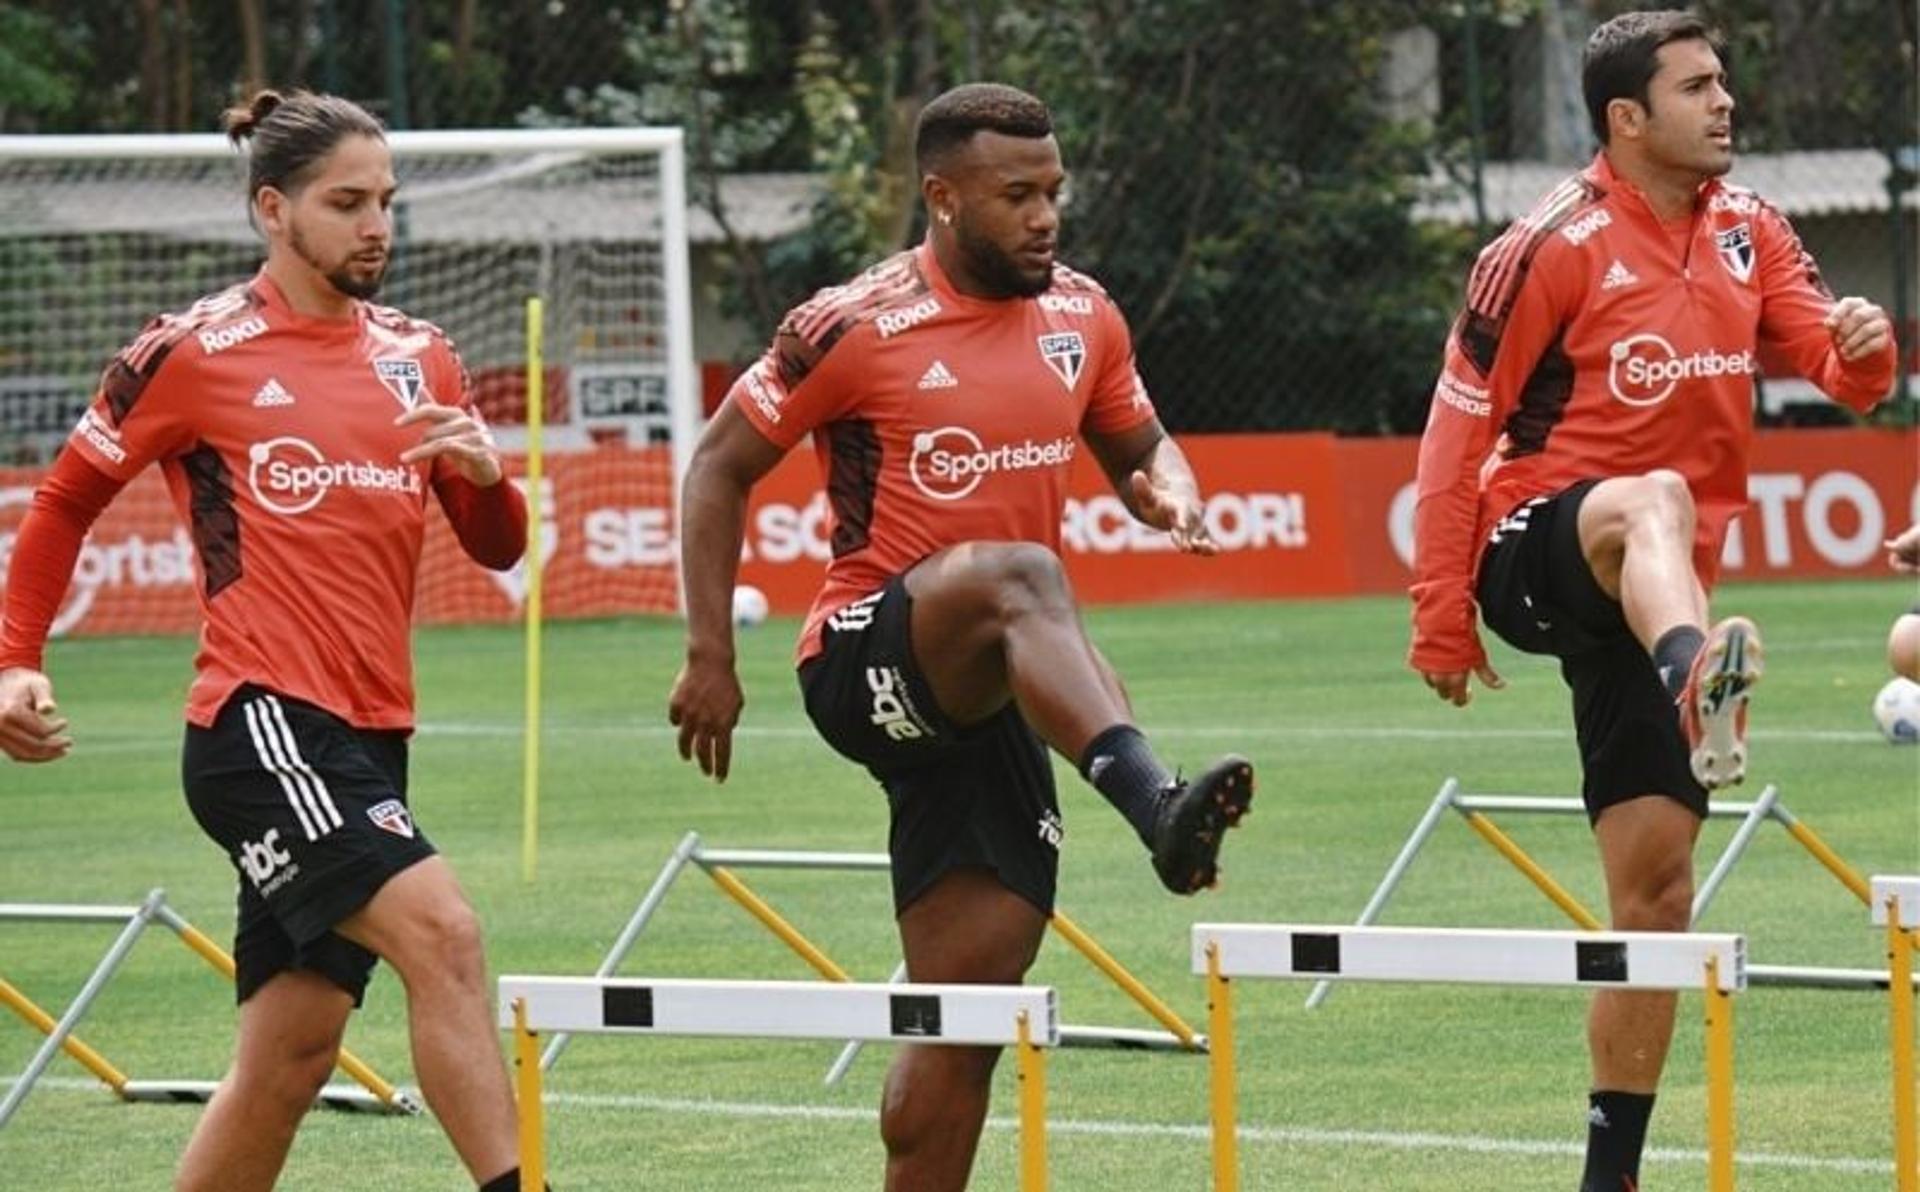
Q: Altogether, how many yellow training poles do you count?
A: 1